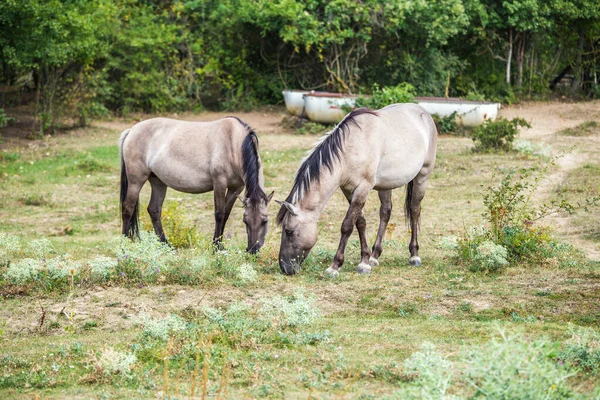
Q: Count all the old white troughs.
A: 3